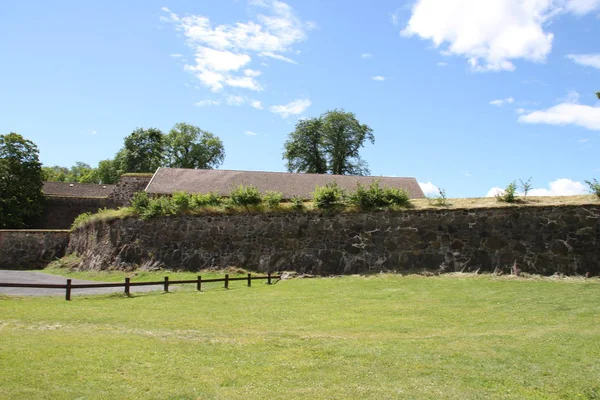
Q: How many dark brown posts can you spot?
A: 7